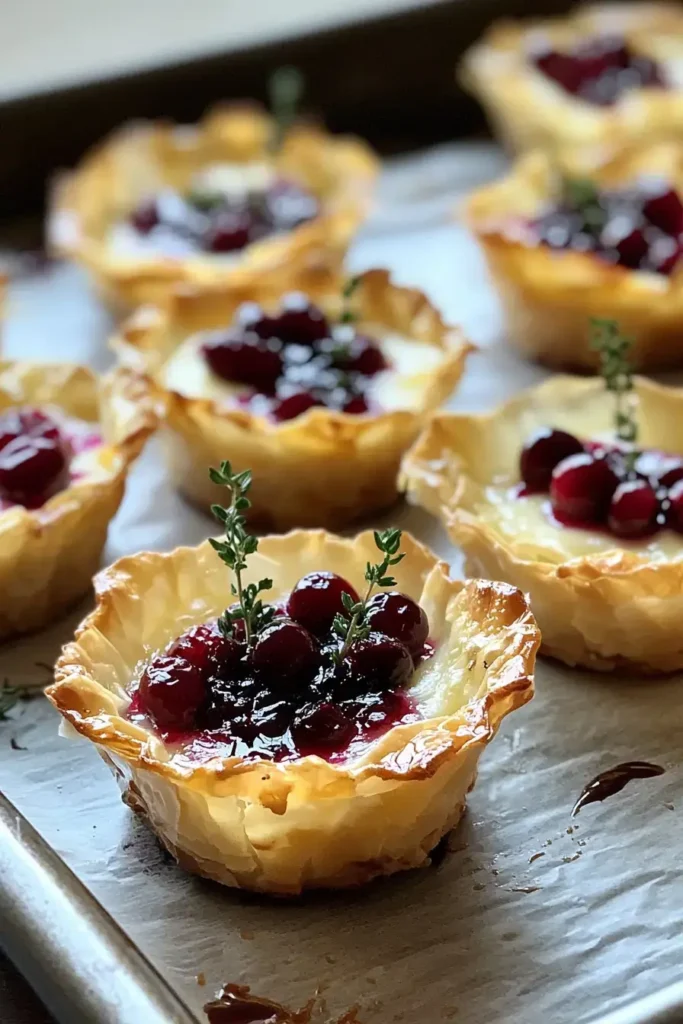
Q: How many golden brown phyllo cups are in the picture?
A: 7